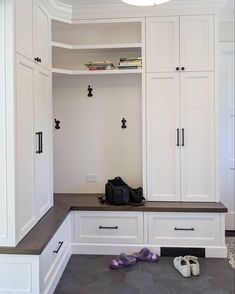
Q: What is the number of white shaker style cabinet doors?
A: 8